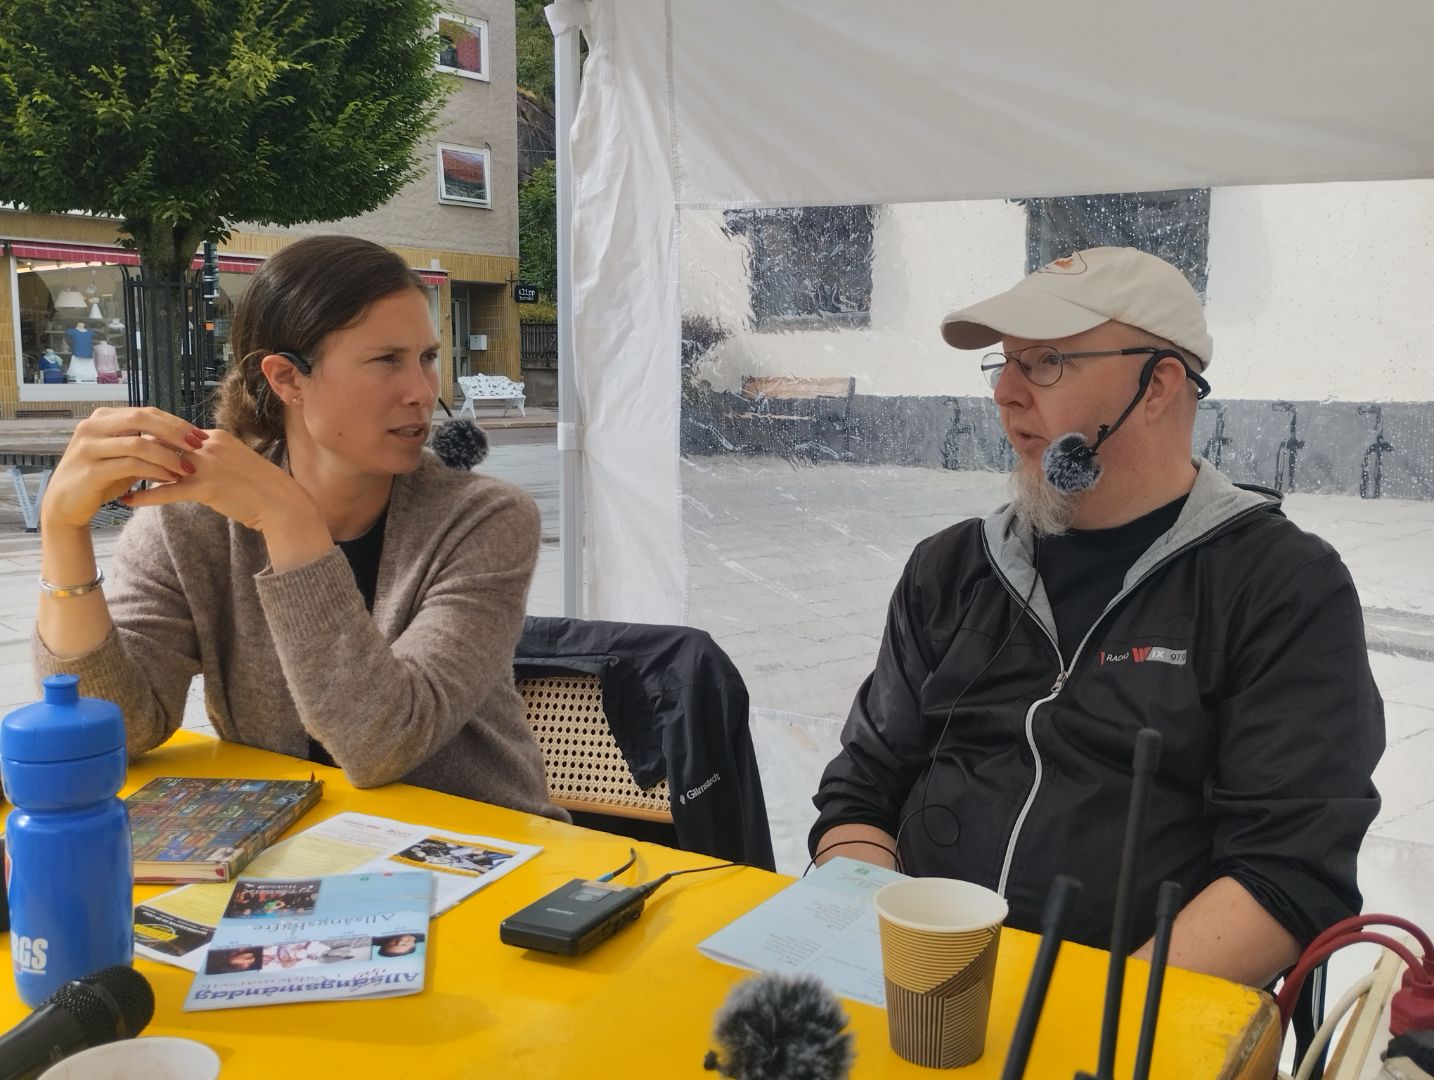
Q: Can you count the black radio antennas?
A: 3